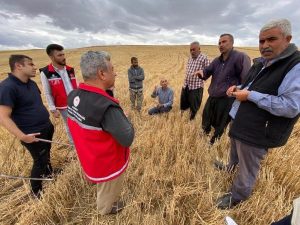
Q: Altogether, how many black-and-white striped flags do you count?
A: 0